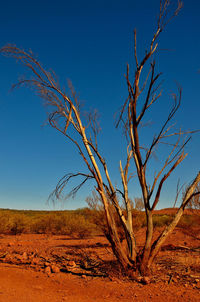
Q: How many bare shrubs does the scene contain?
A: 1